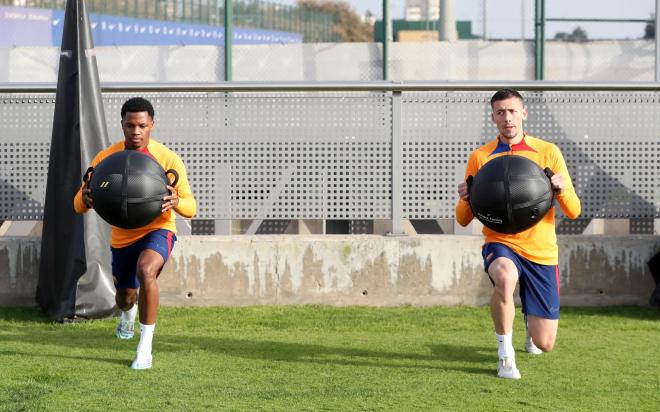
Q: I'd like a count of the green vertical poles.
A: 3